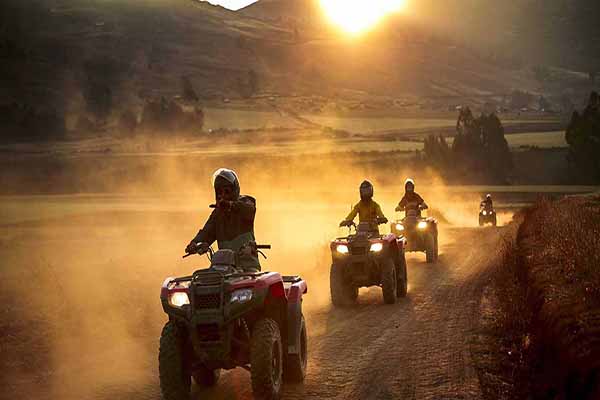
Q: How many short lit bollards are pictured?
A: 0